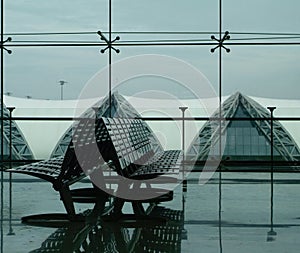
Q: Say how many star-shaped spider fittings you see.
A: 3